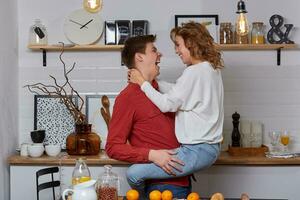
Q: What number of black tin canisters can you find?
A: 3